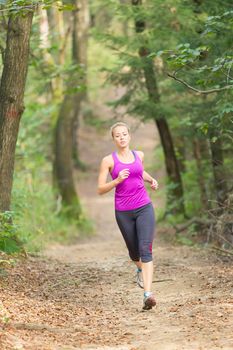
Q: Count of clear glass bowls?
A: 0